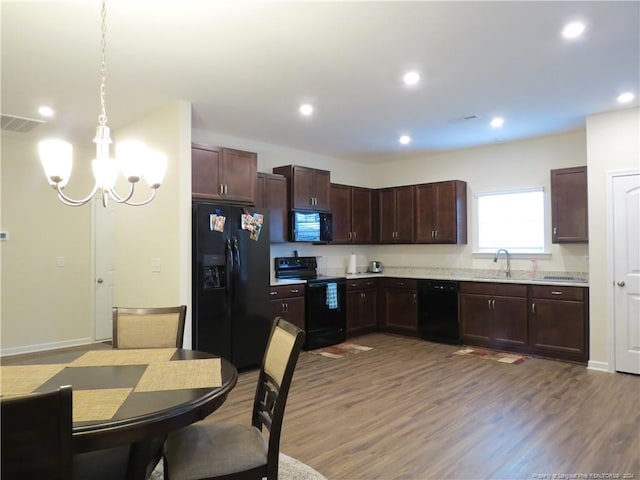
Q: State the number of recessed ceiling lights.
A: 7